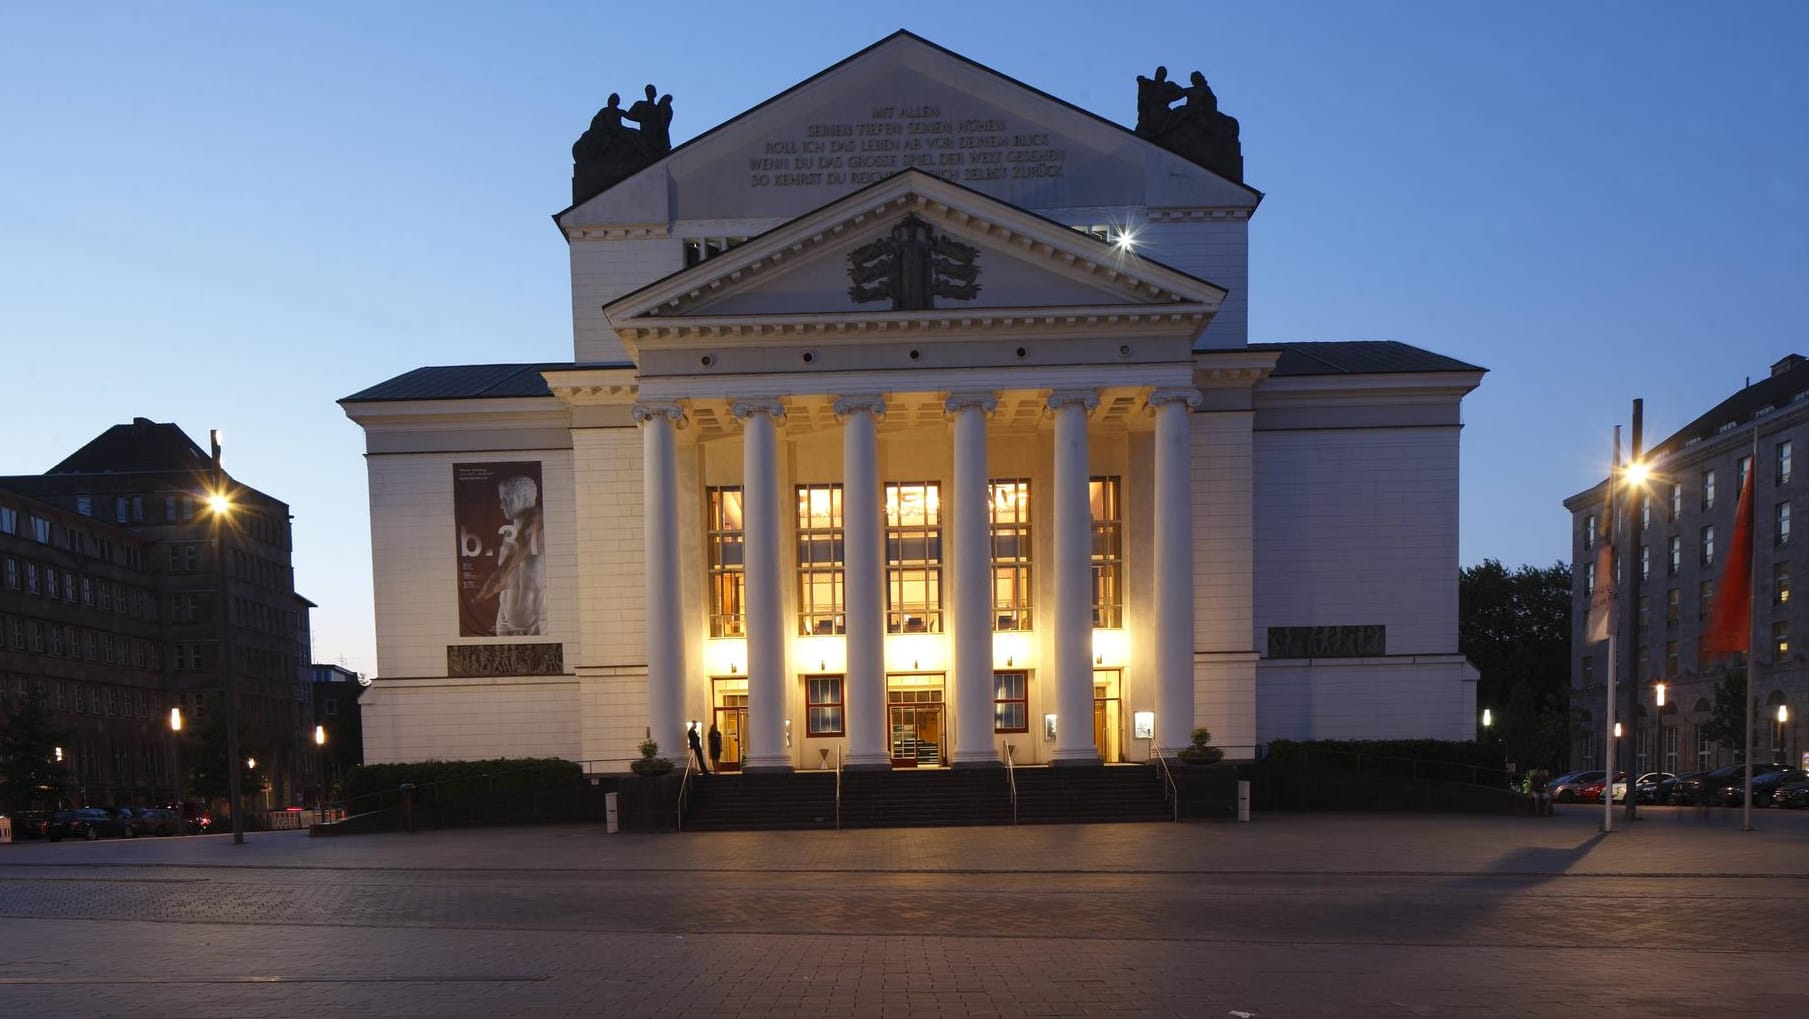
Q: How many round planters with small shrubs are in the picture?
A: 2